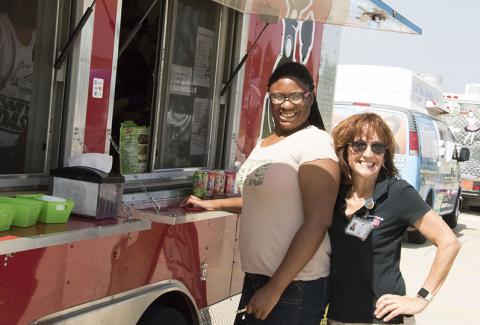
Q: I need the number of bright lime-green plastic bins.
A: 3